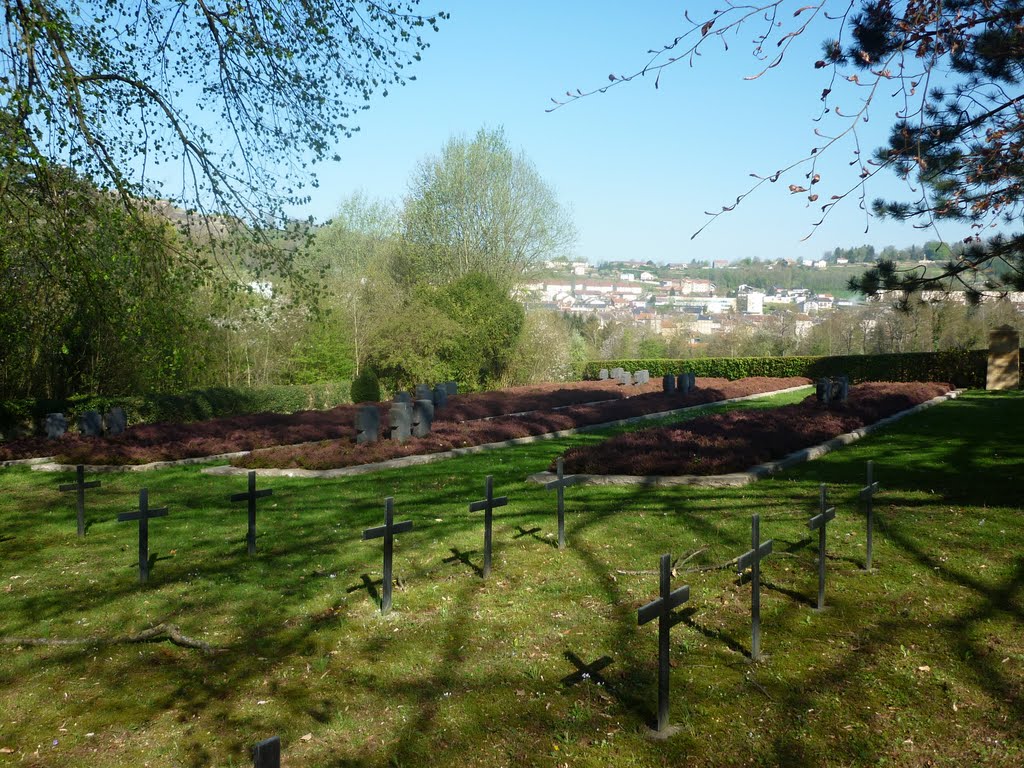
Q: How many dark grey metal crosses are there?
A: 11